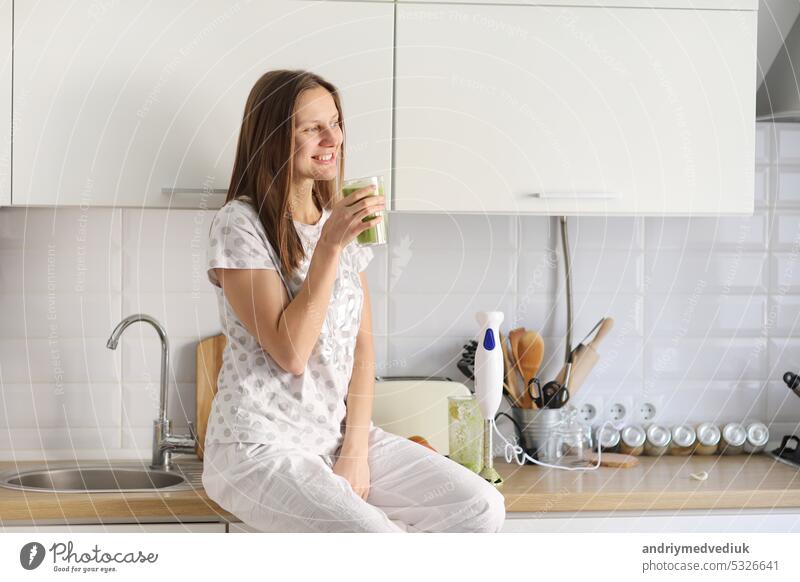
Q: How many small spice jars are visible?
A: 7